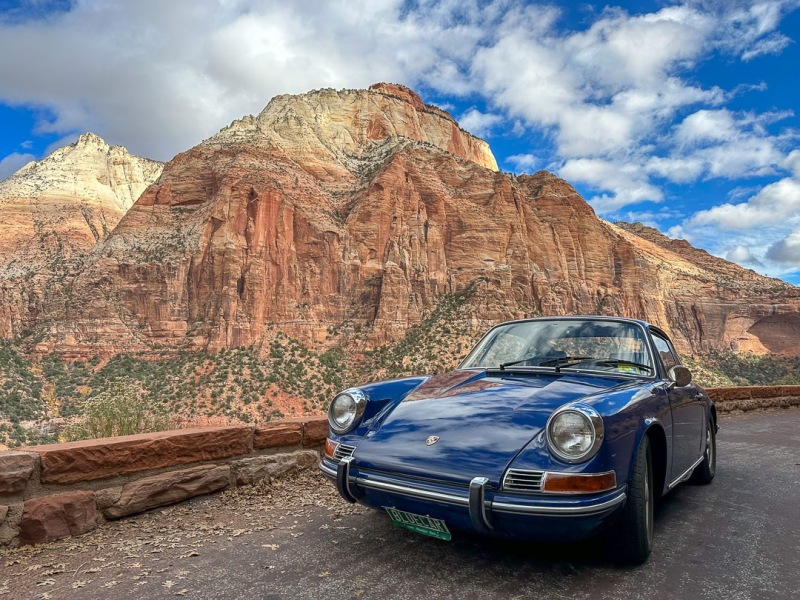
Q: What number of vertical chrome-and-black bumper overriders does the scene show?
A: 2